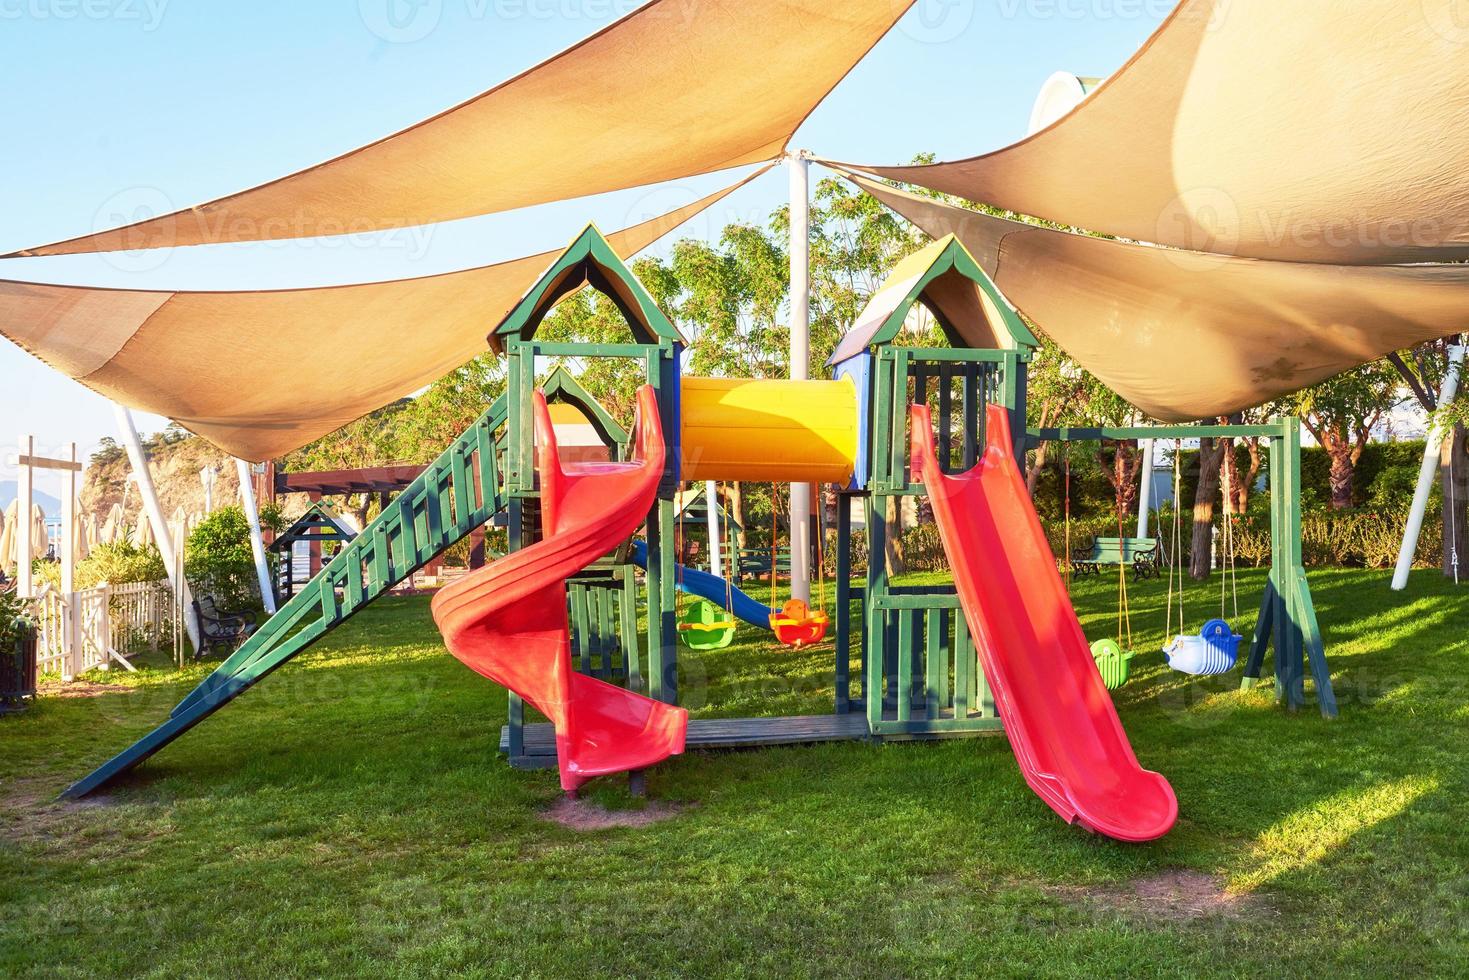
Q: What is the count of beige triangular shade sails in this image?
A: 4